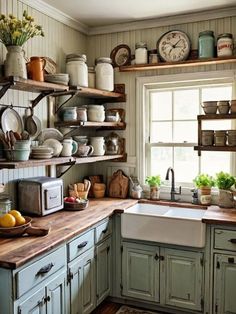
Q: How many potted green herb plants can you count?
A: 3